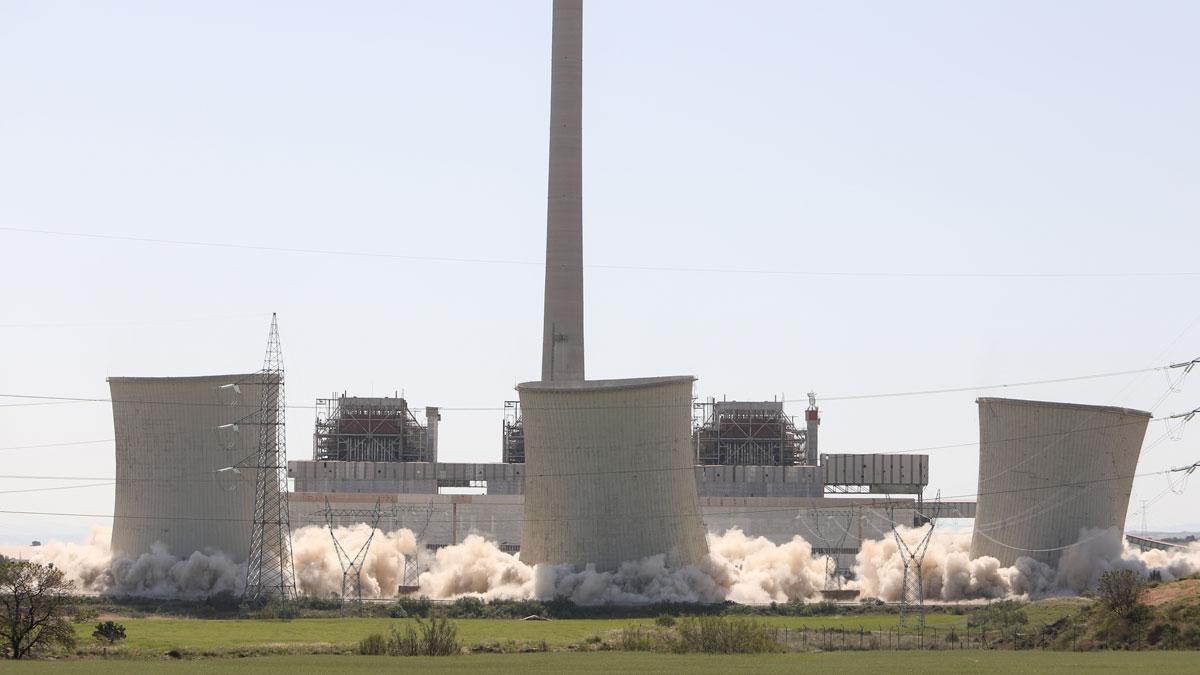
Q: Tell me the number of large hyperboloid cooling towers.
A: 3